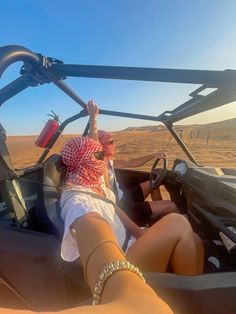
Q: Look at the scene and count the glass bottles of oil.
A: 0